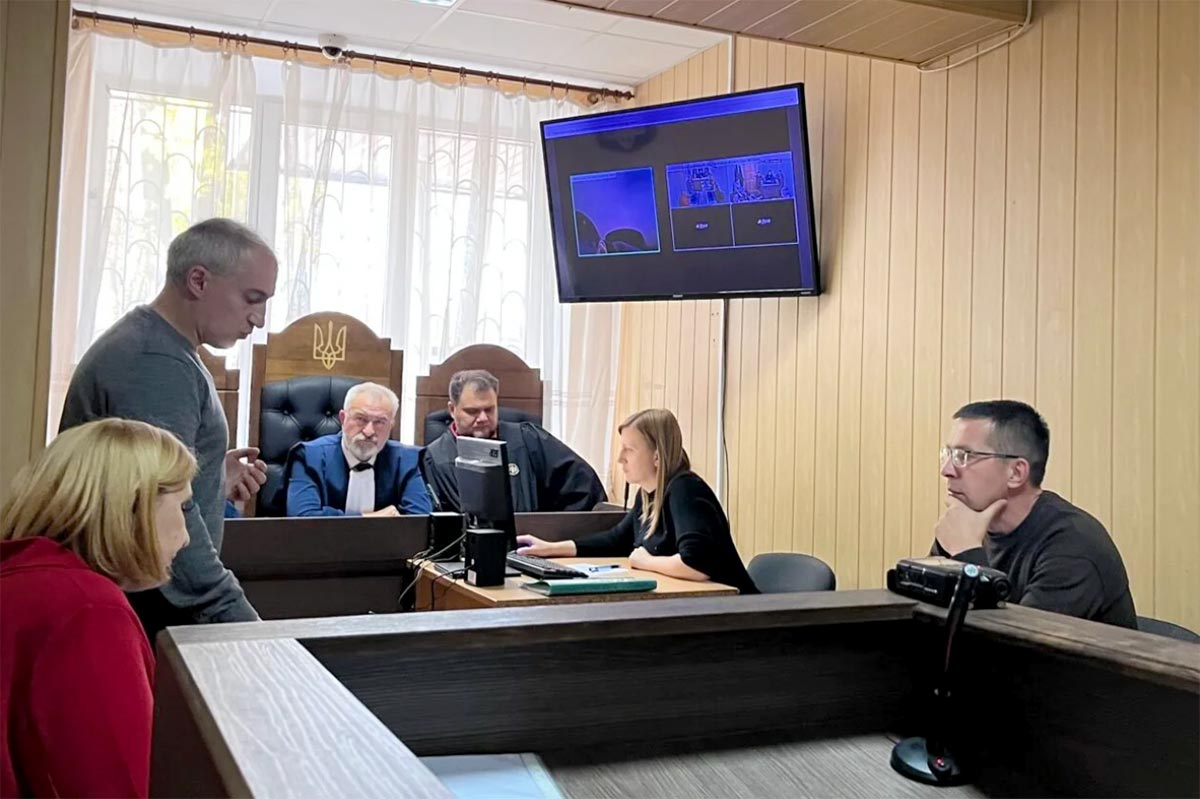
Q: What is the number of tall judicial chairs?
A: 3